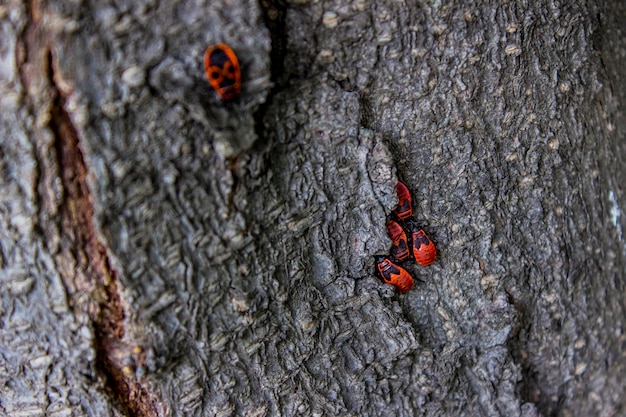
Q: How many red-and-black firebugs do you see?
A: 5